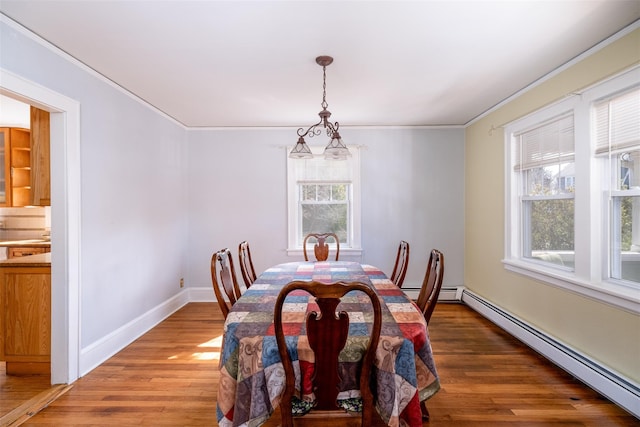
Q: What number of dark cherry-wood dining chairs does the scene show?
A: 6